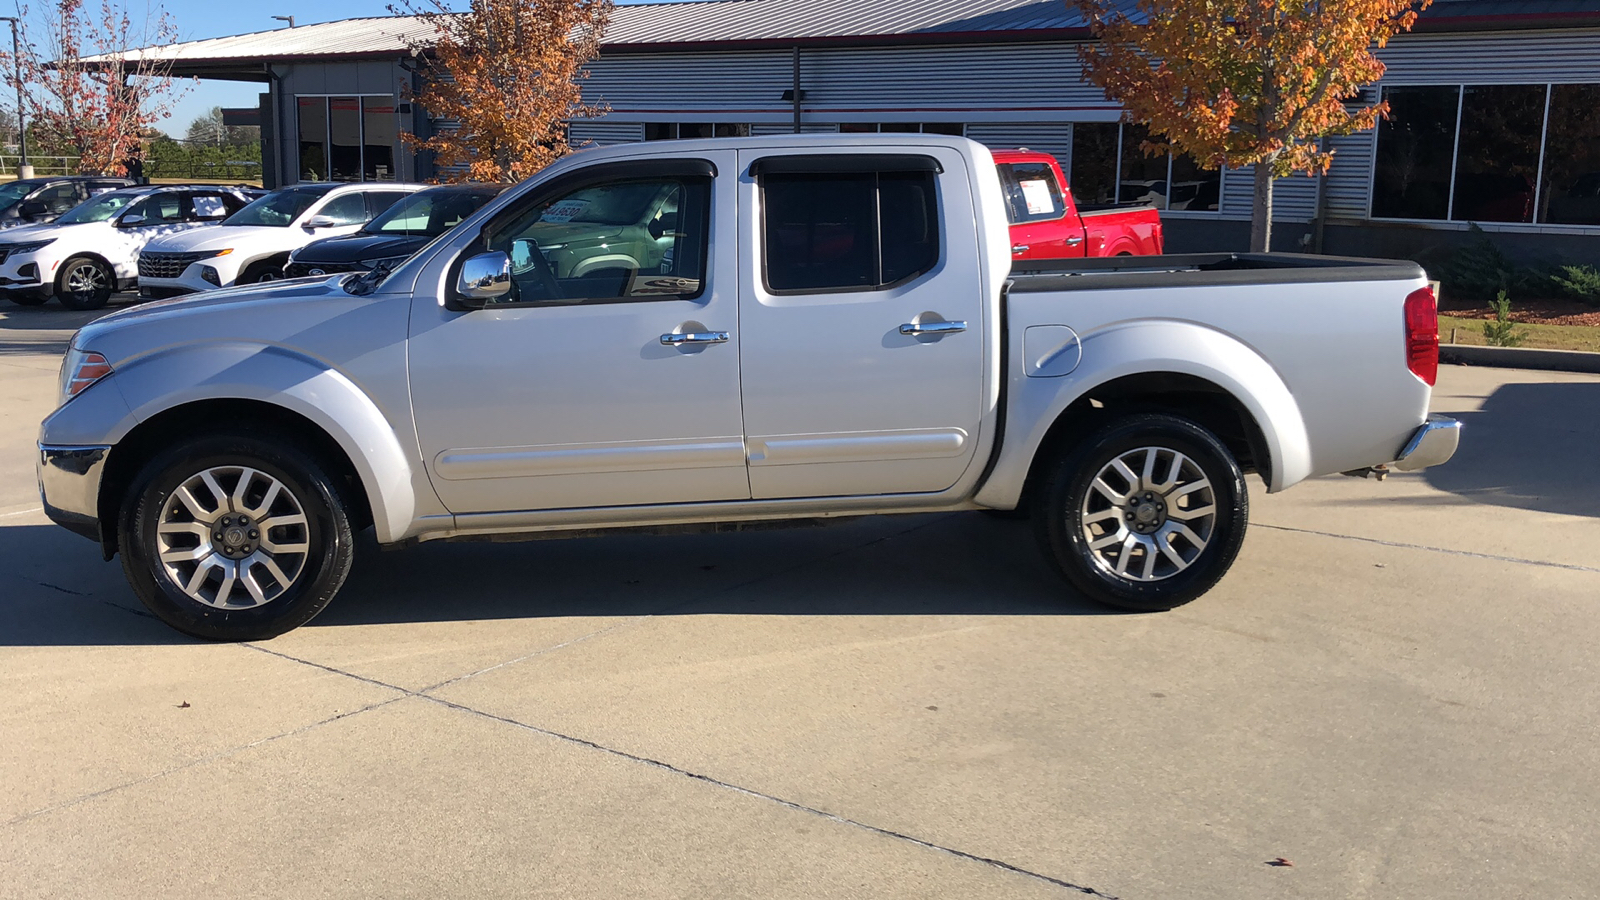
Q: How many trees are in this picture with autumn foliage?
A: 3